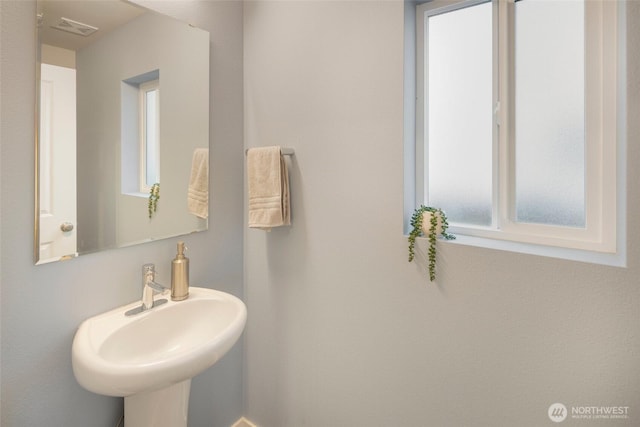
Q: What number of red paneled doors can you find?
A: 0